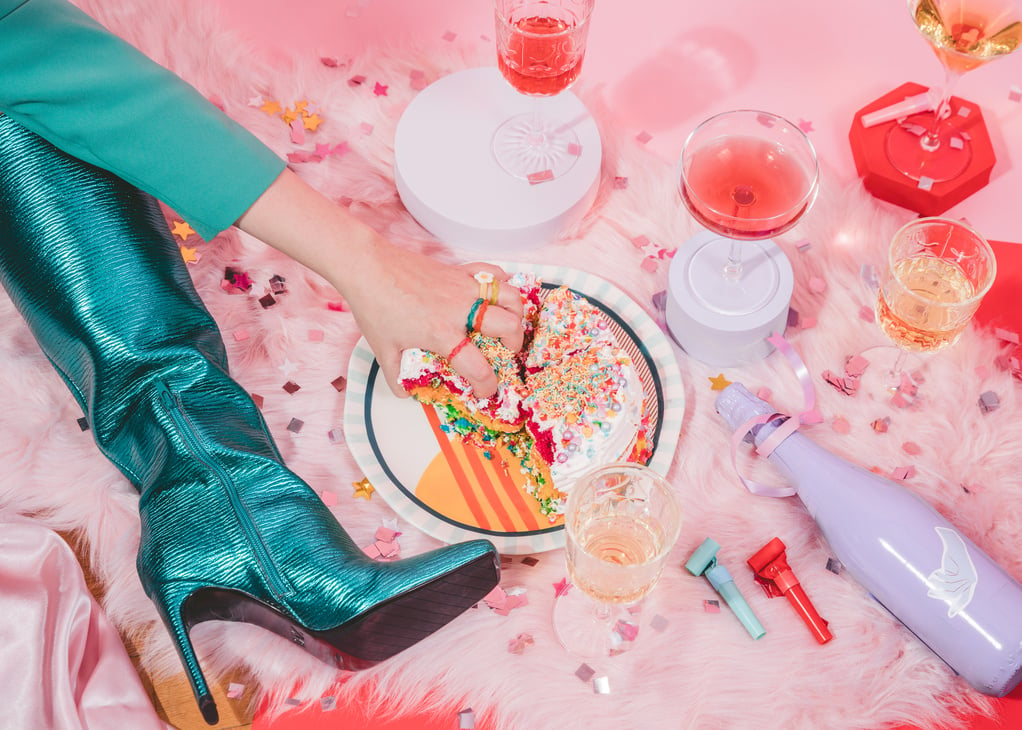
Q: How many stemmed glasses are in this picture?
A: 5